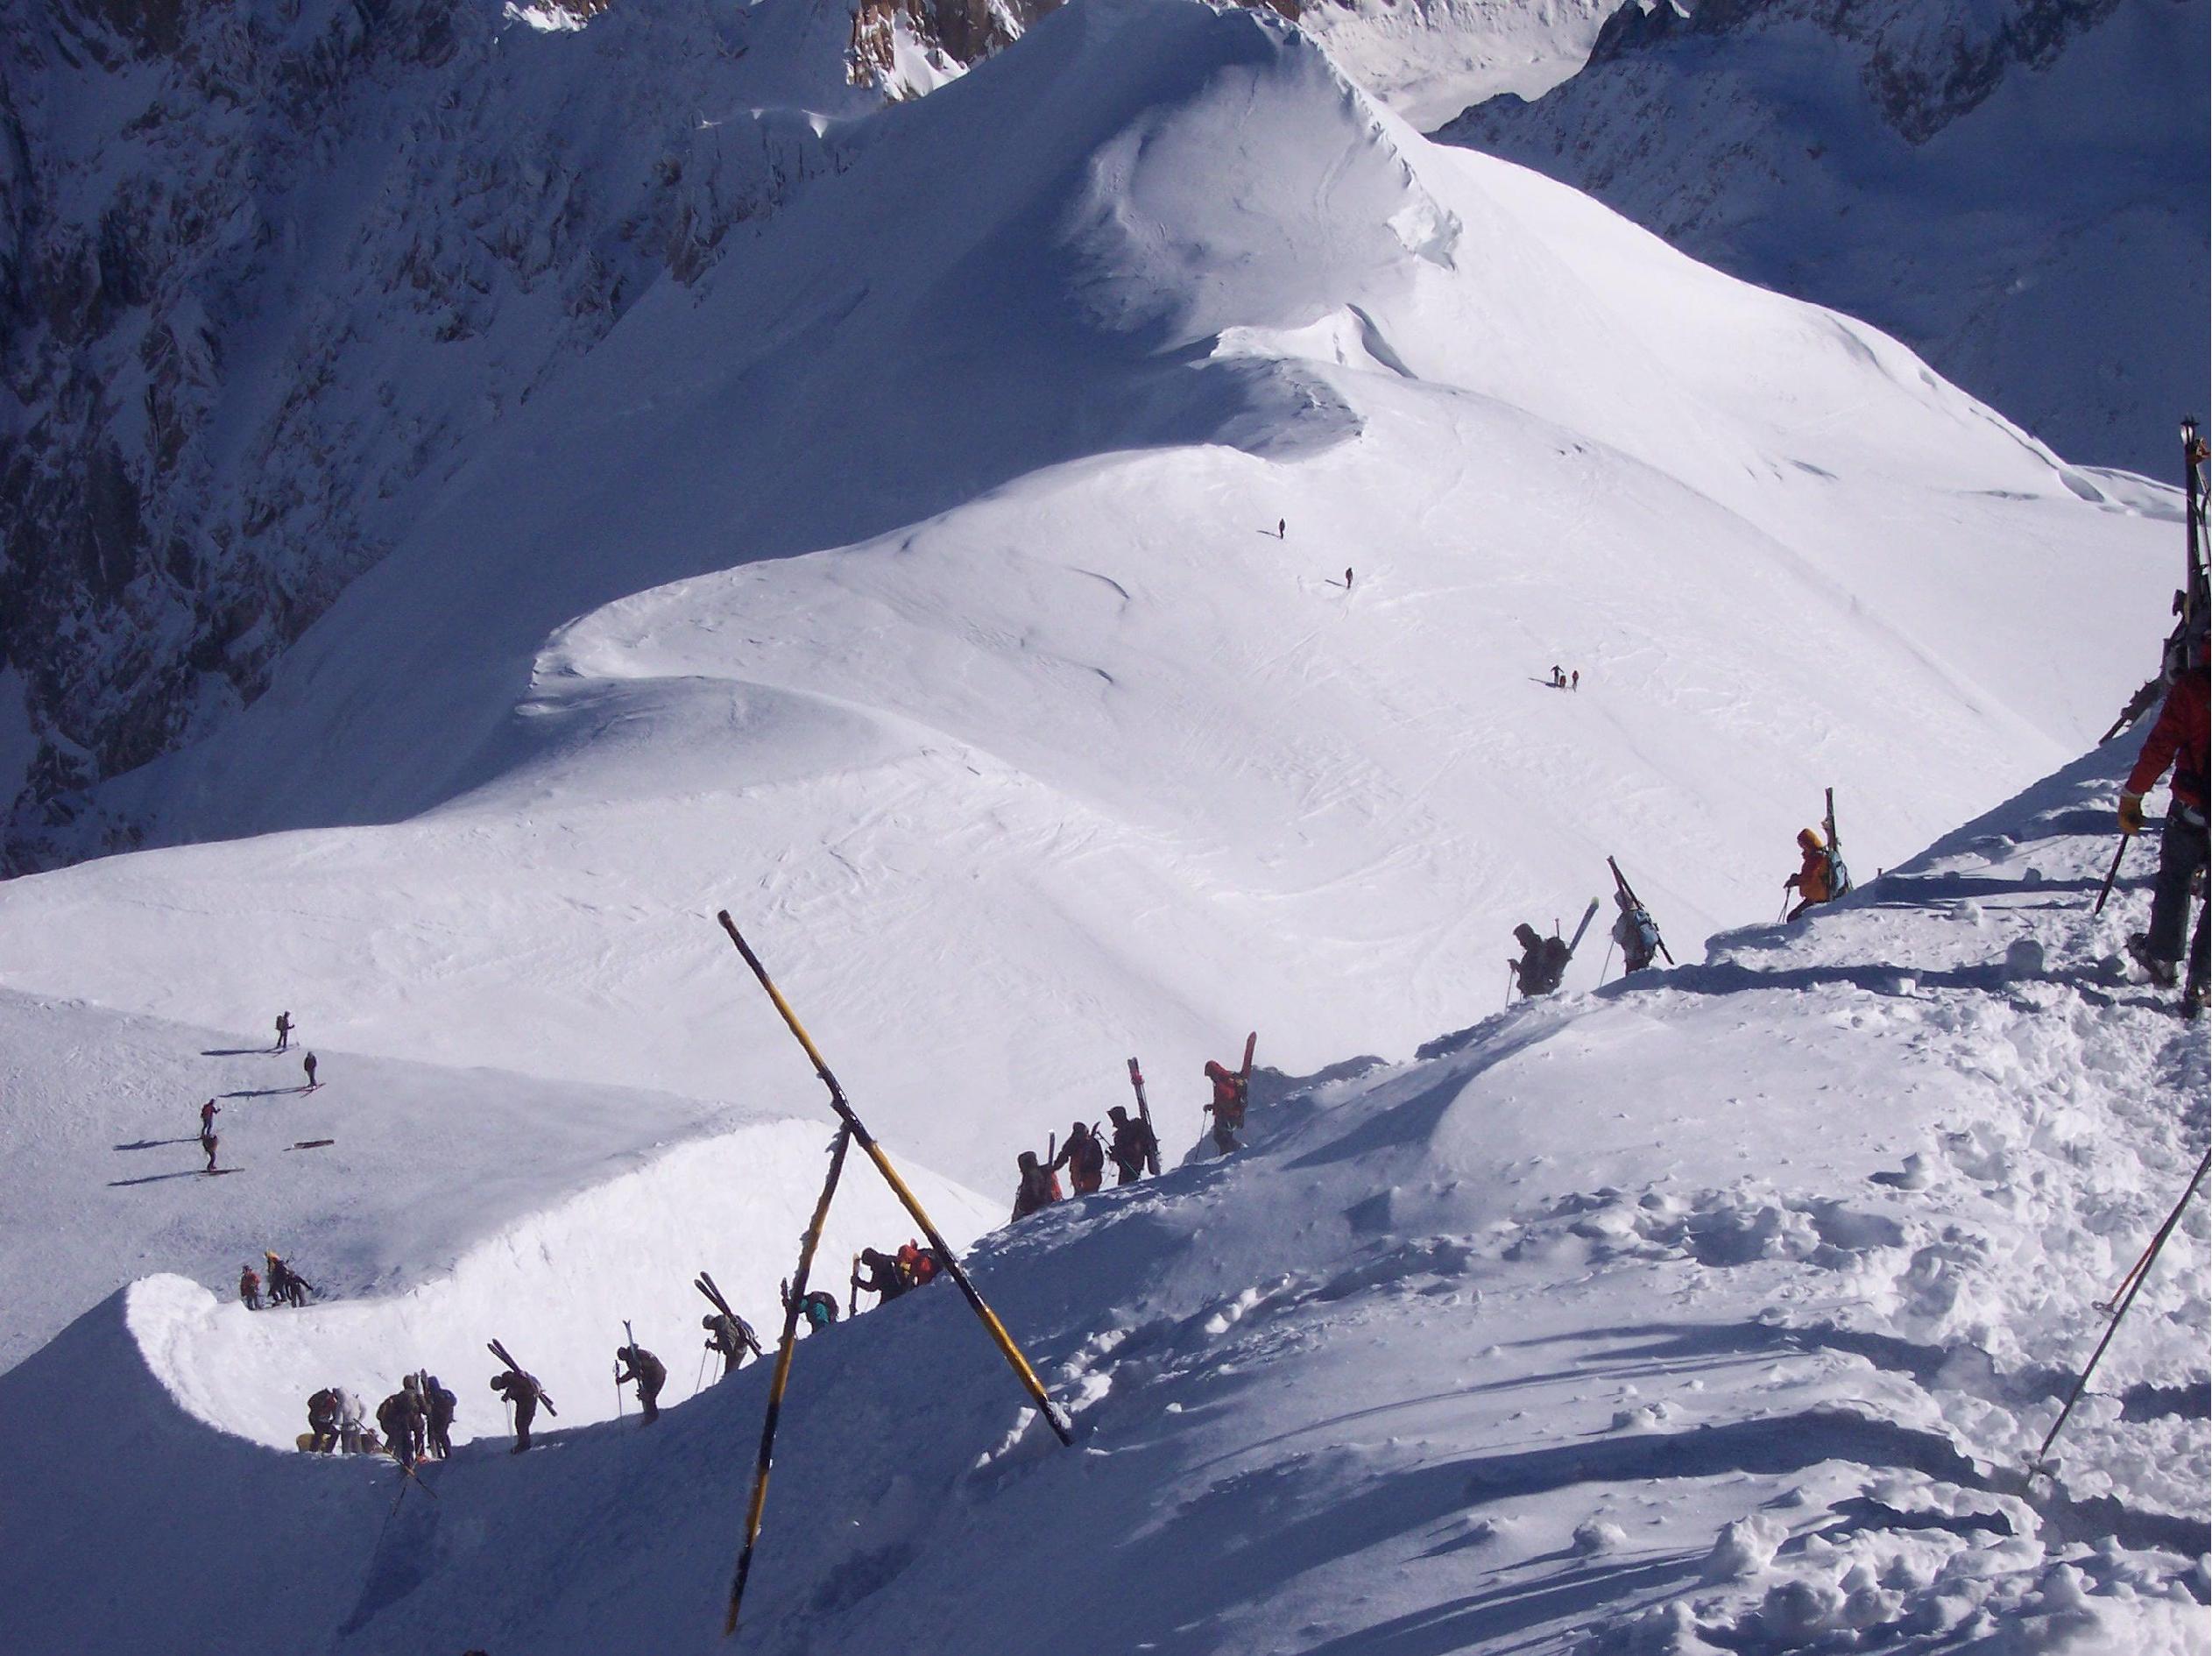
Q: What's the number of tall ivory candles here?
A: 0